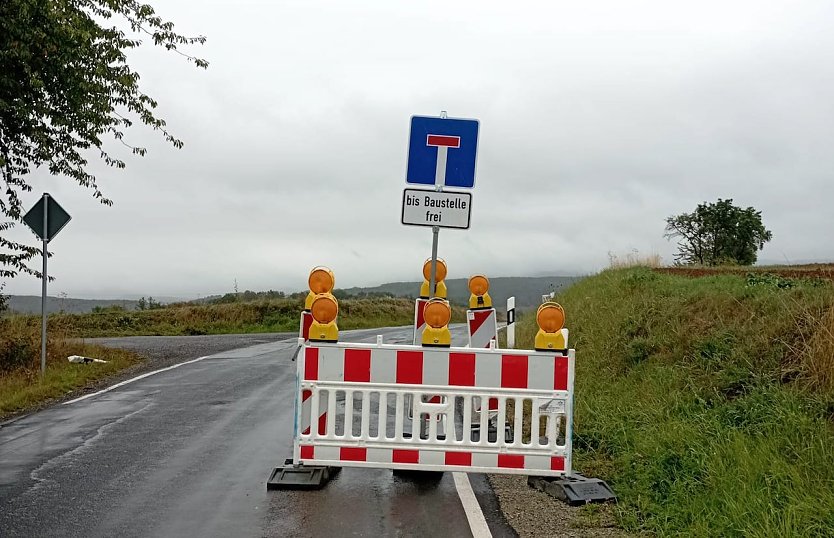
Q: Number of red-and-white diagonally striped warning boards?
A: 3